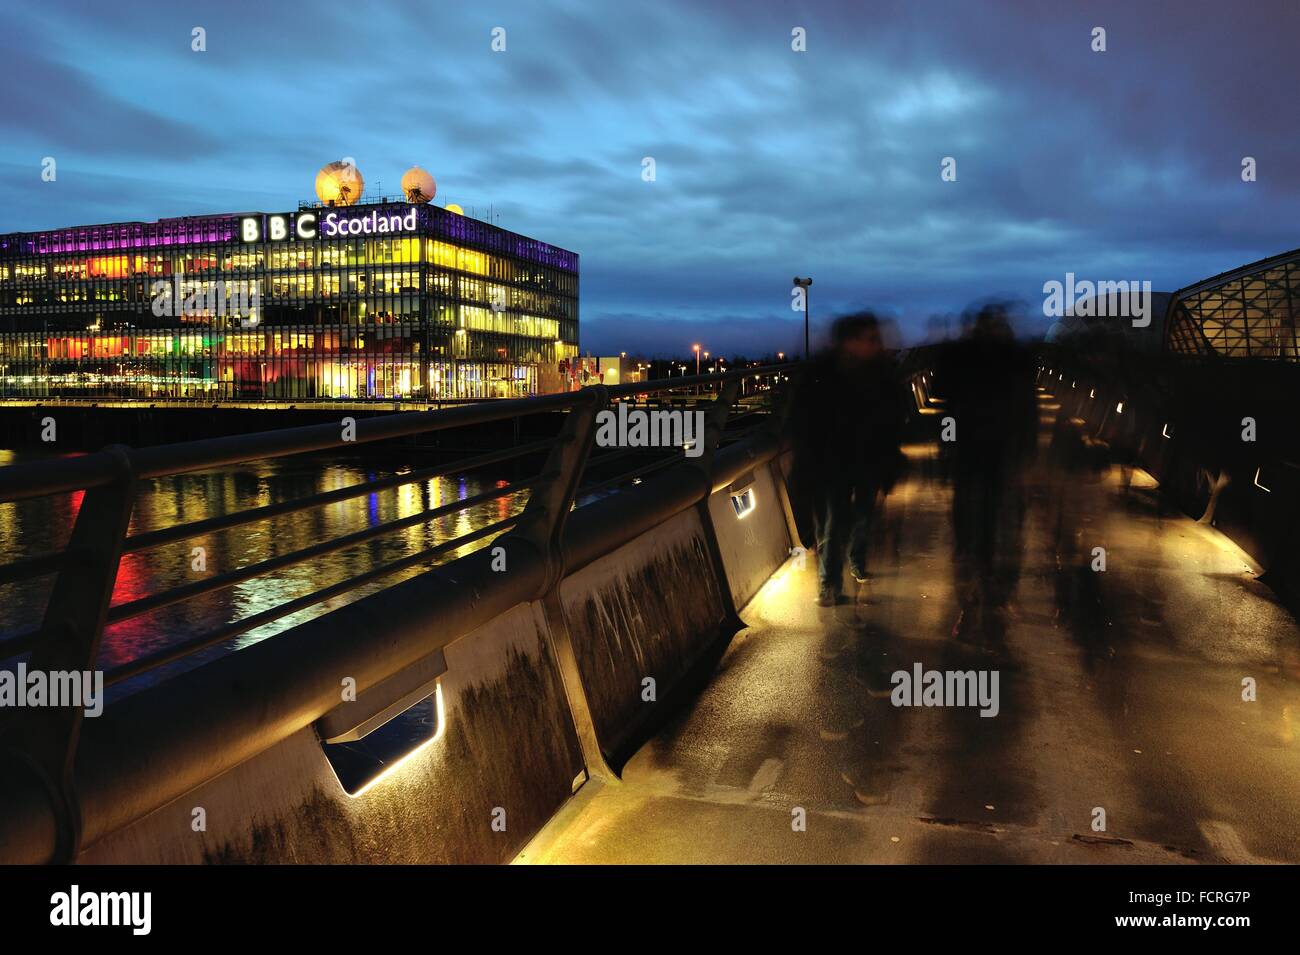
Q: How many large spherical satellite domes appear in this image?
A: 2